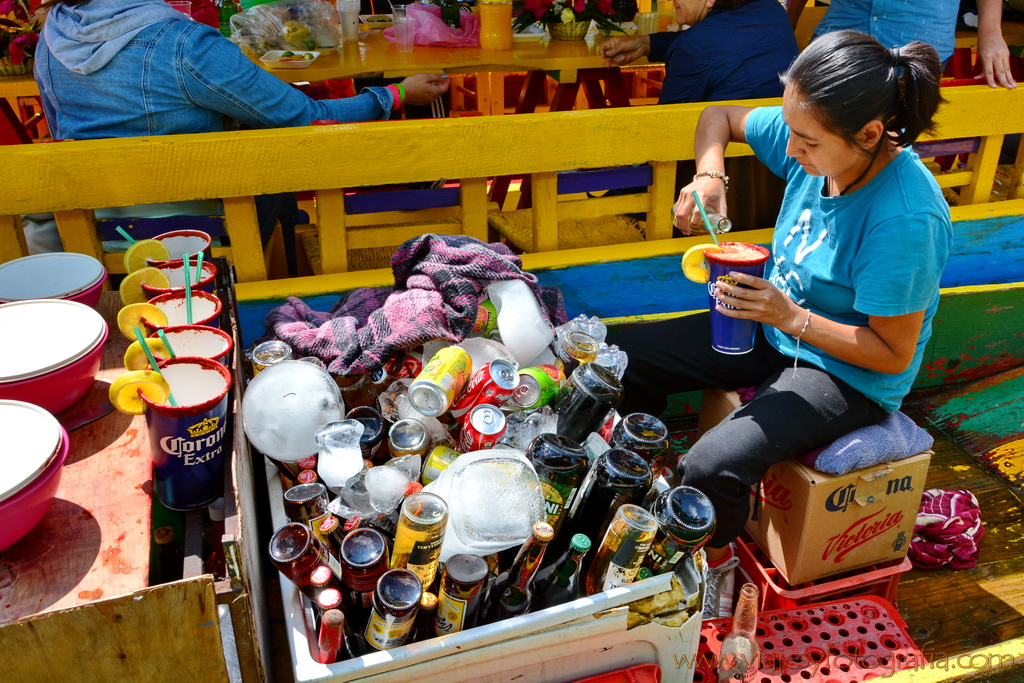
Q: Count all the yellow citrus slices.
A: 6